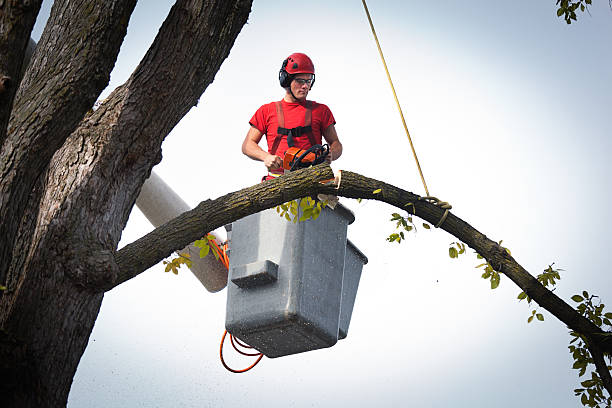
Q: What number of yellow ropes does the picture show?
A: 1